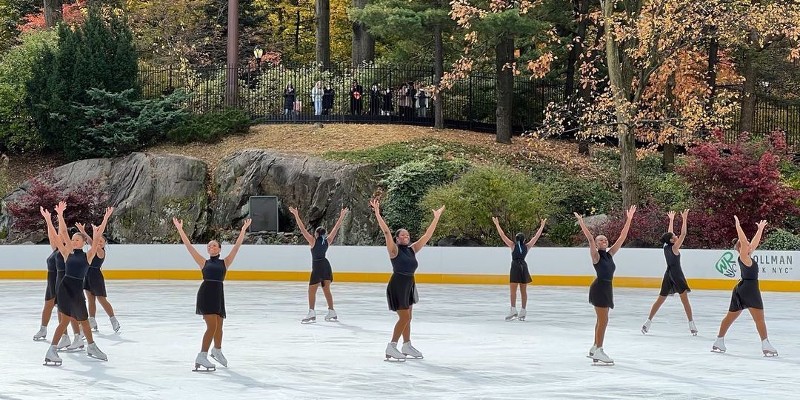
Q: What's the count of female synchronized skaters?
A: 11